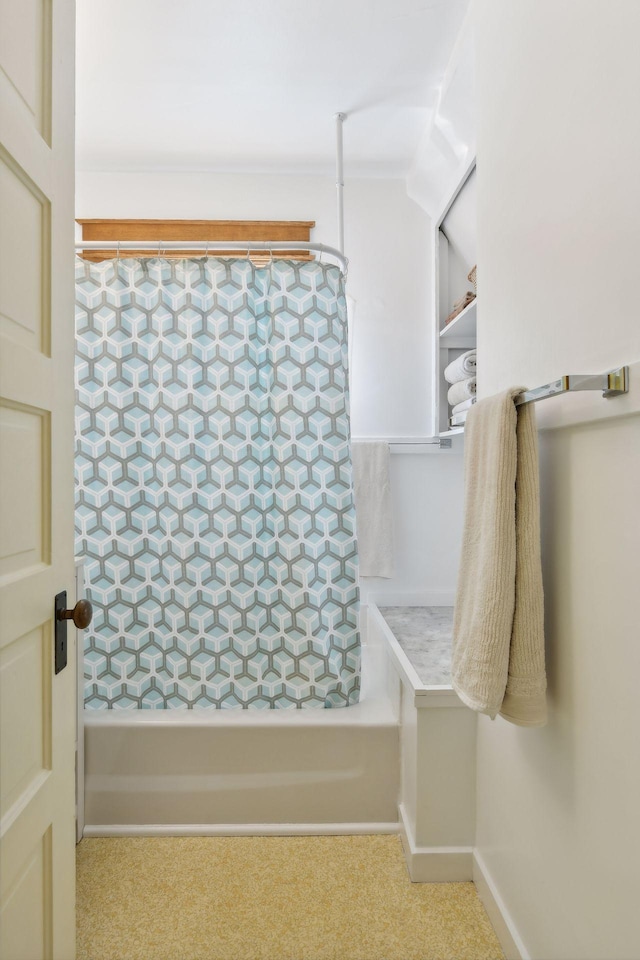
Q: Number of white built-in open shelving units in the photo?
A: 1